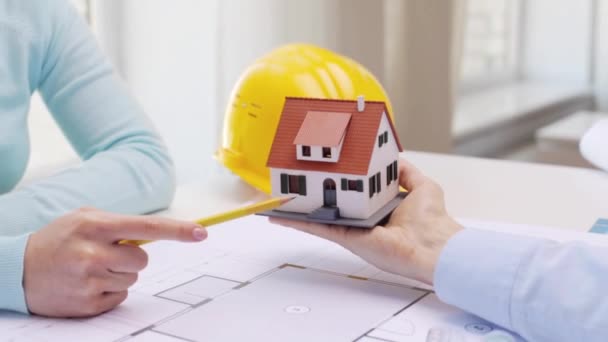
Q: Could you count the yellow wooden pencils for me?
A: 1